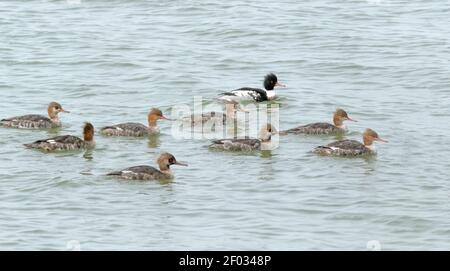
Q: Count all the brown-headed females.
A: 8